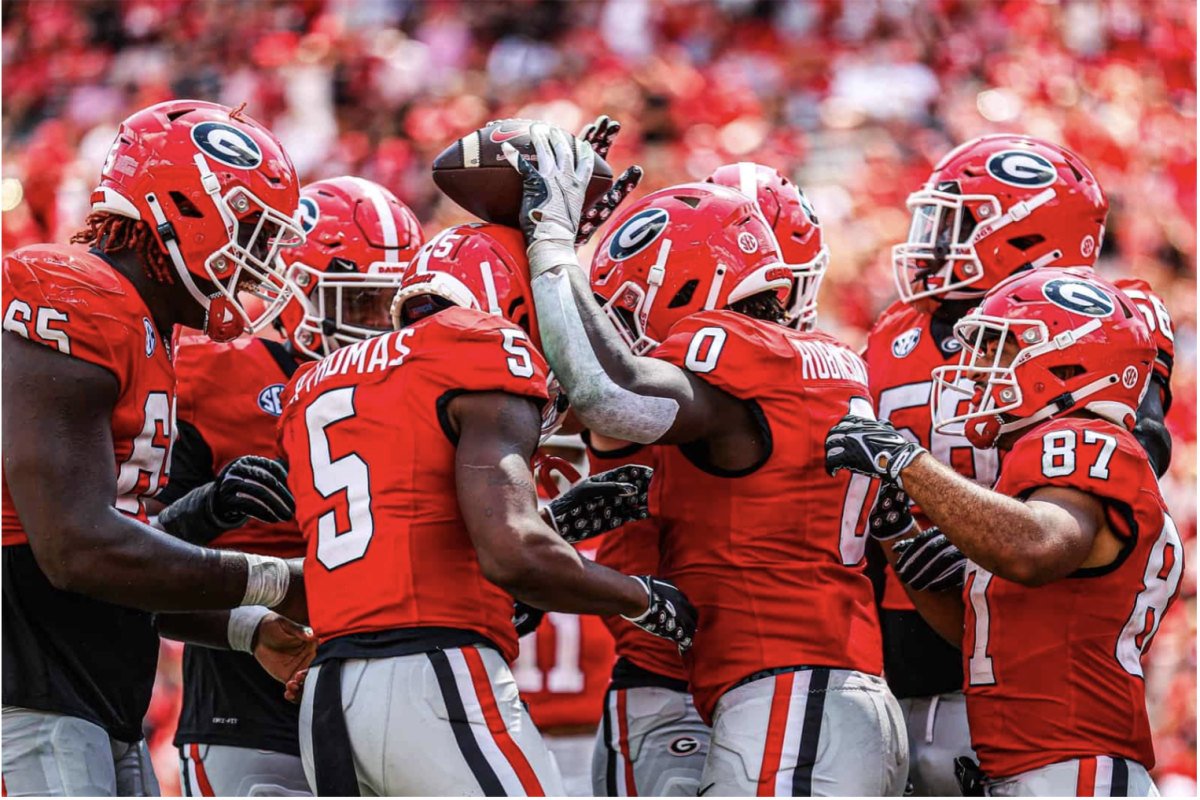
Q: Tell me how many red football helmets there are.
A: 7